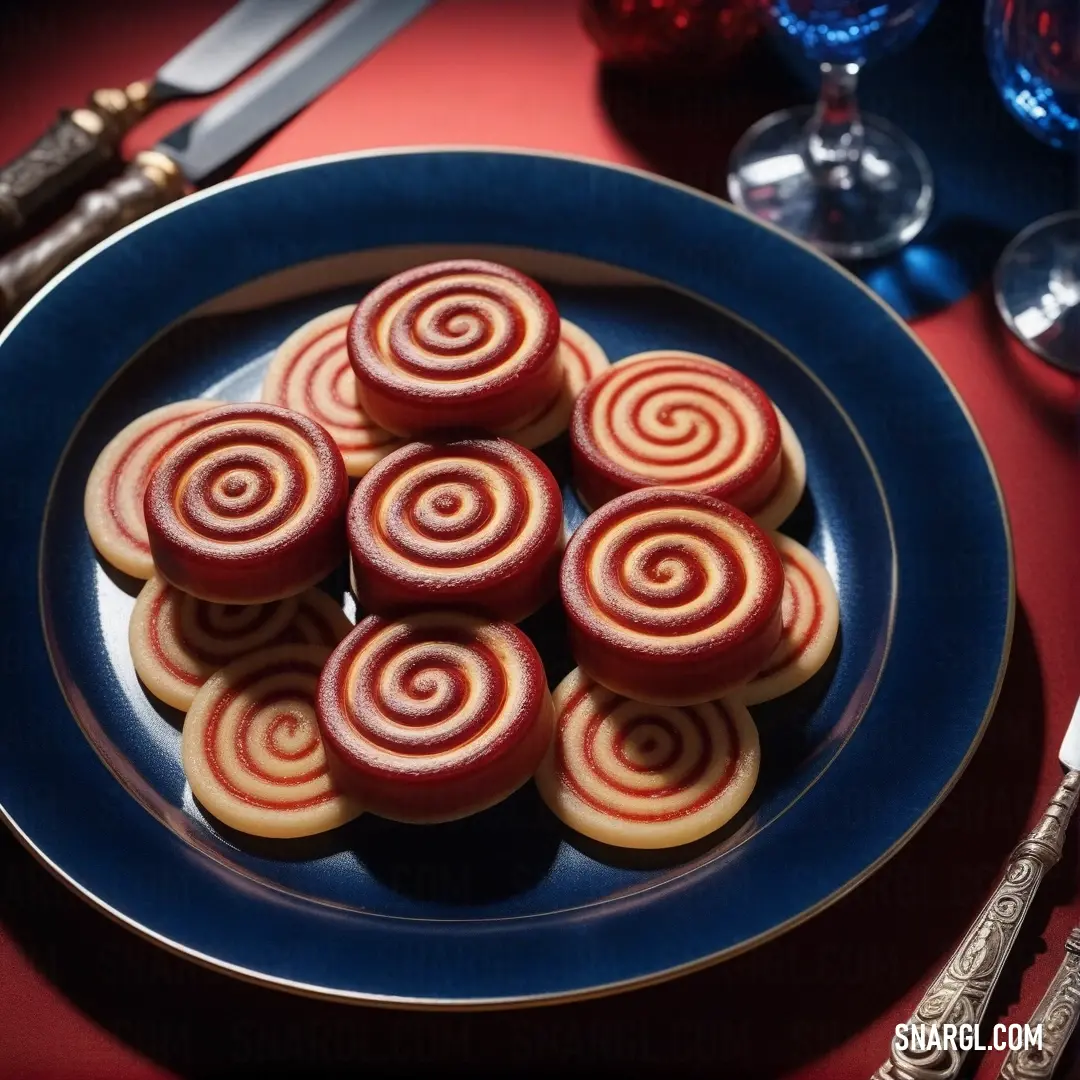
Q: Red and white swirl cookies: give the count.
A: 14